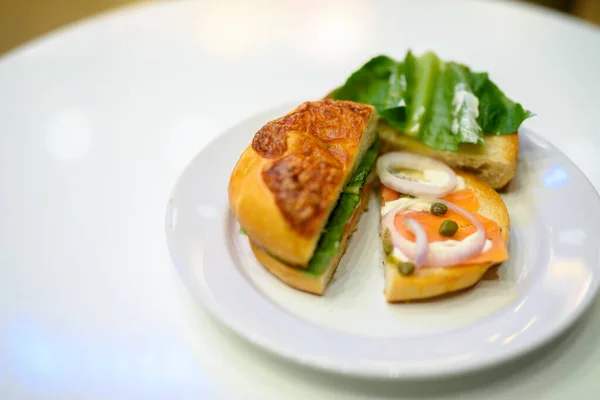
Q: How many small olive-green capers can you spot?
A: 4